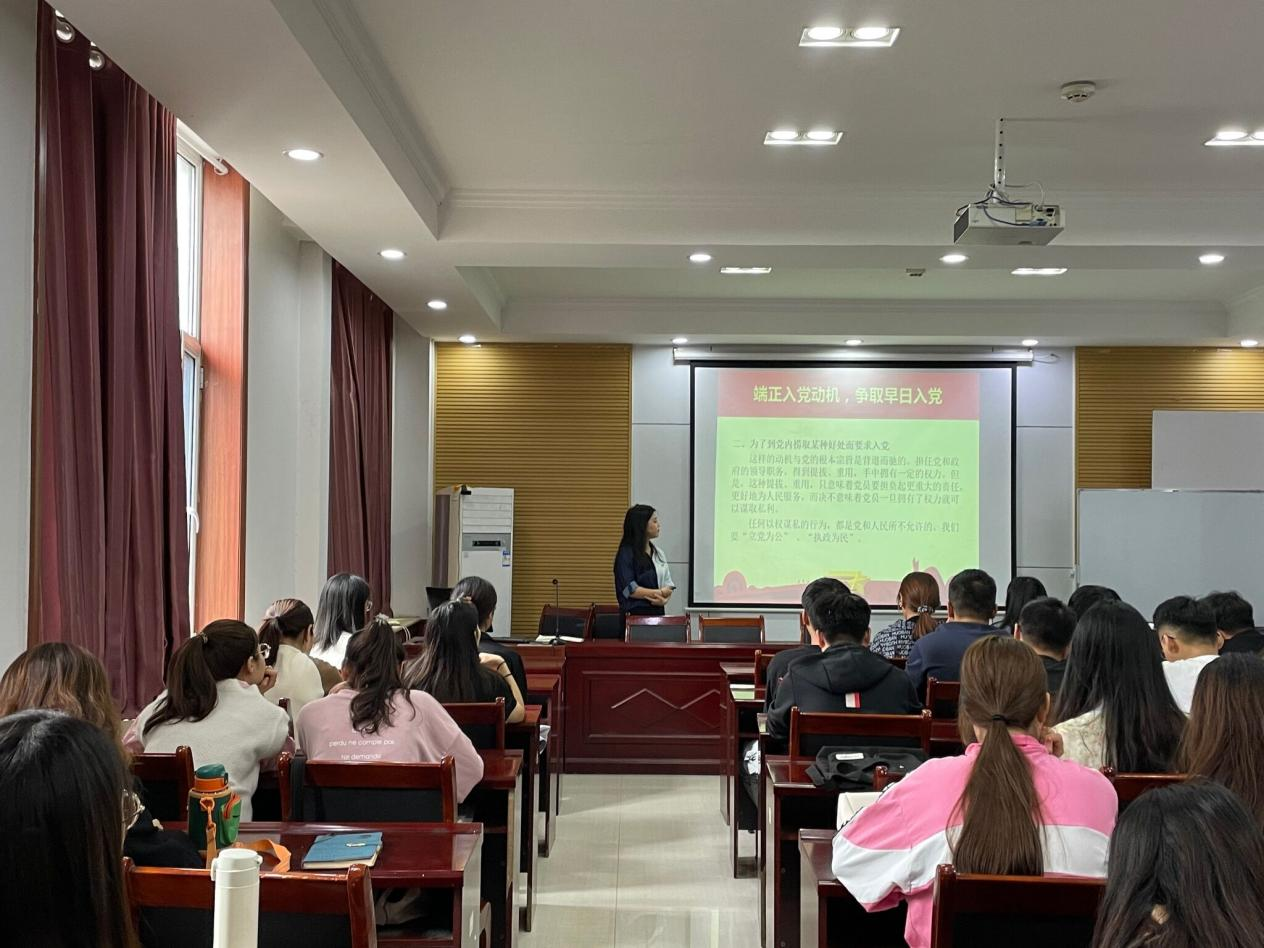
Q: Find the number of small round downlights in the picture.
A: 11